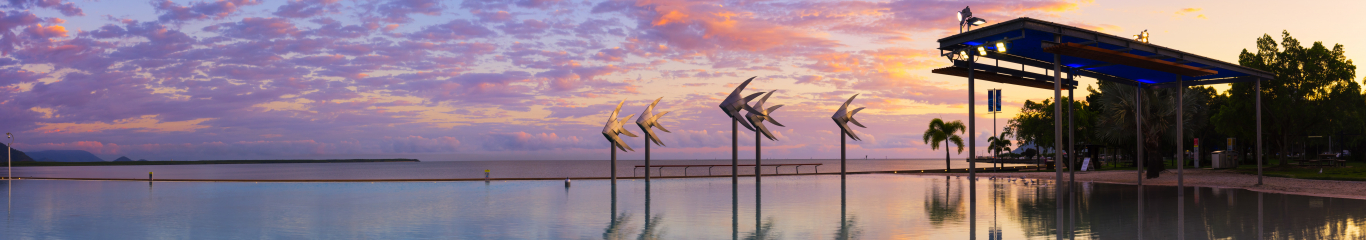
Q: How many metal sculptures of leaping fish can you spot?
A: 5